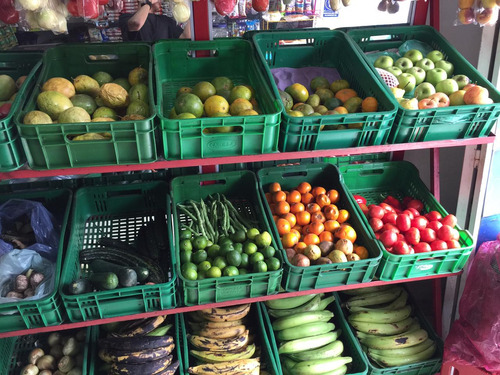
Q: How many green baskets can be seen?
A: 15